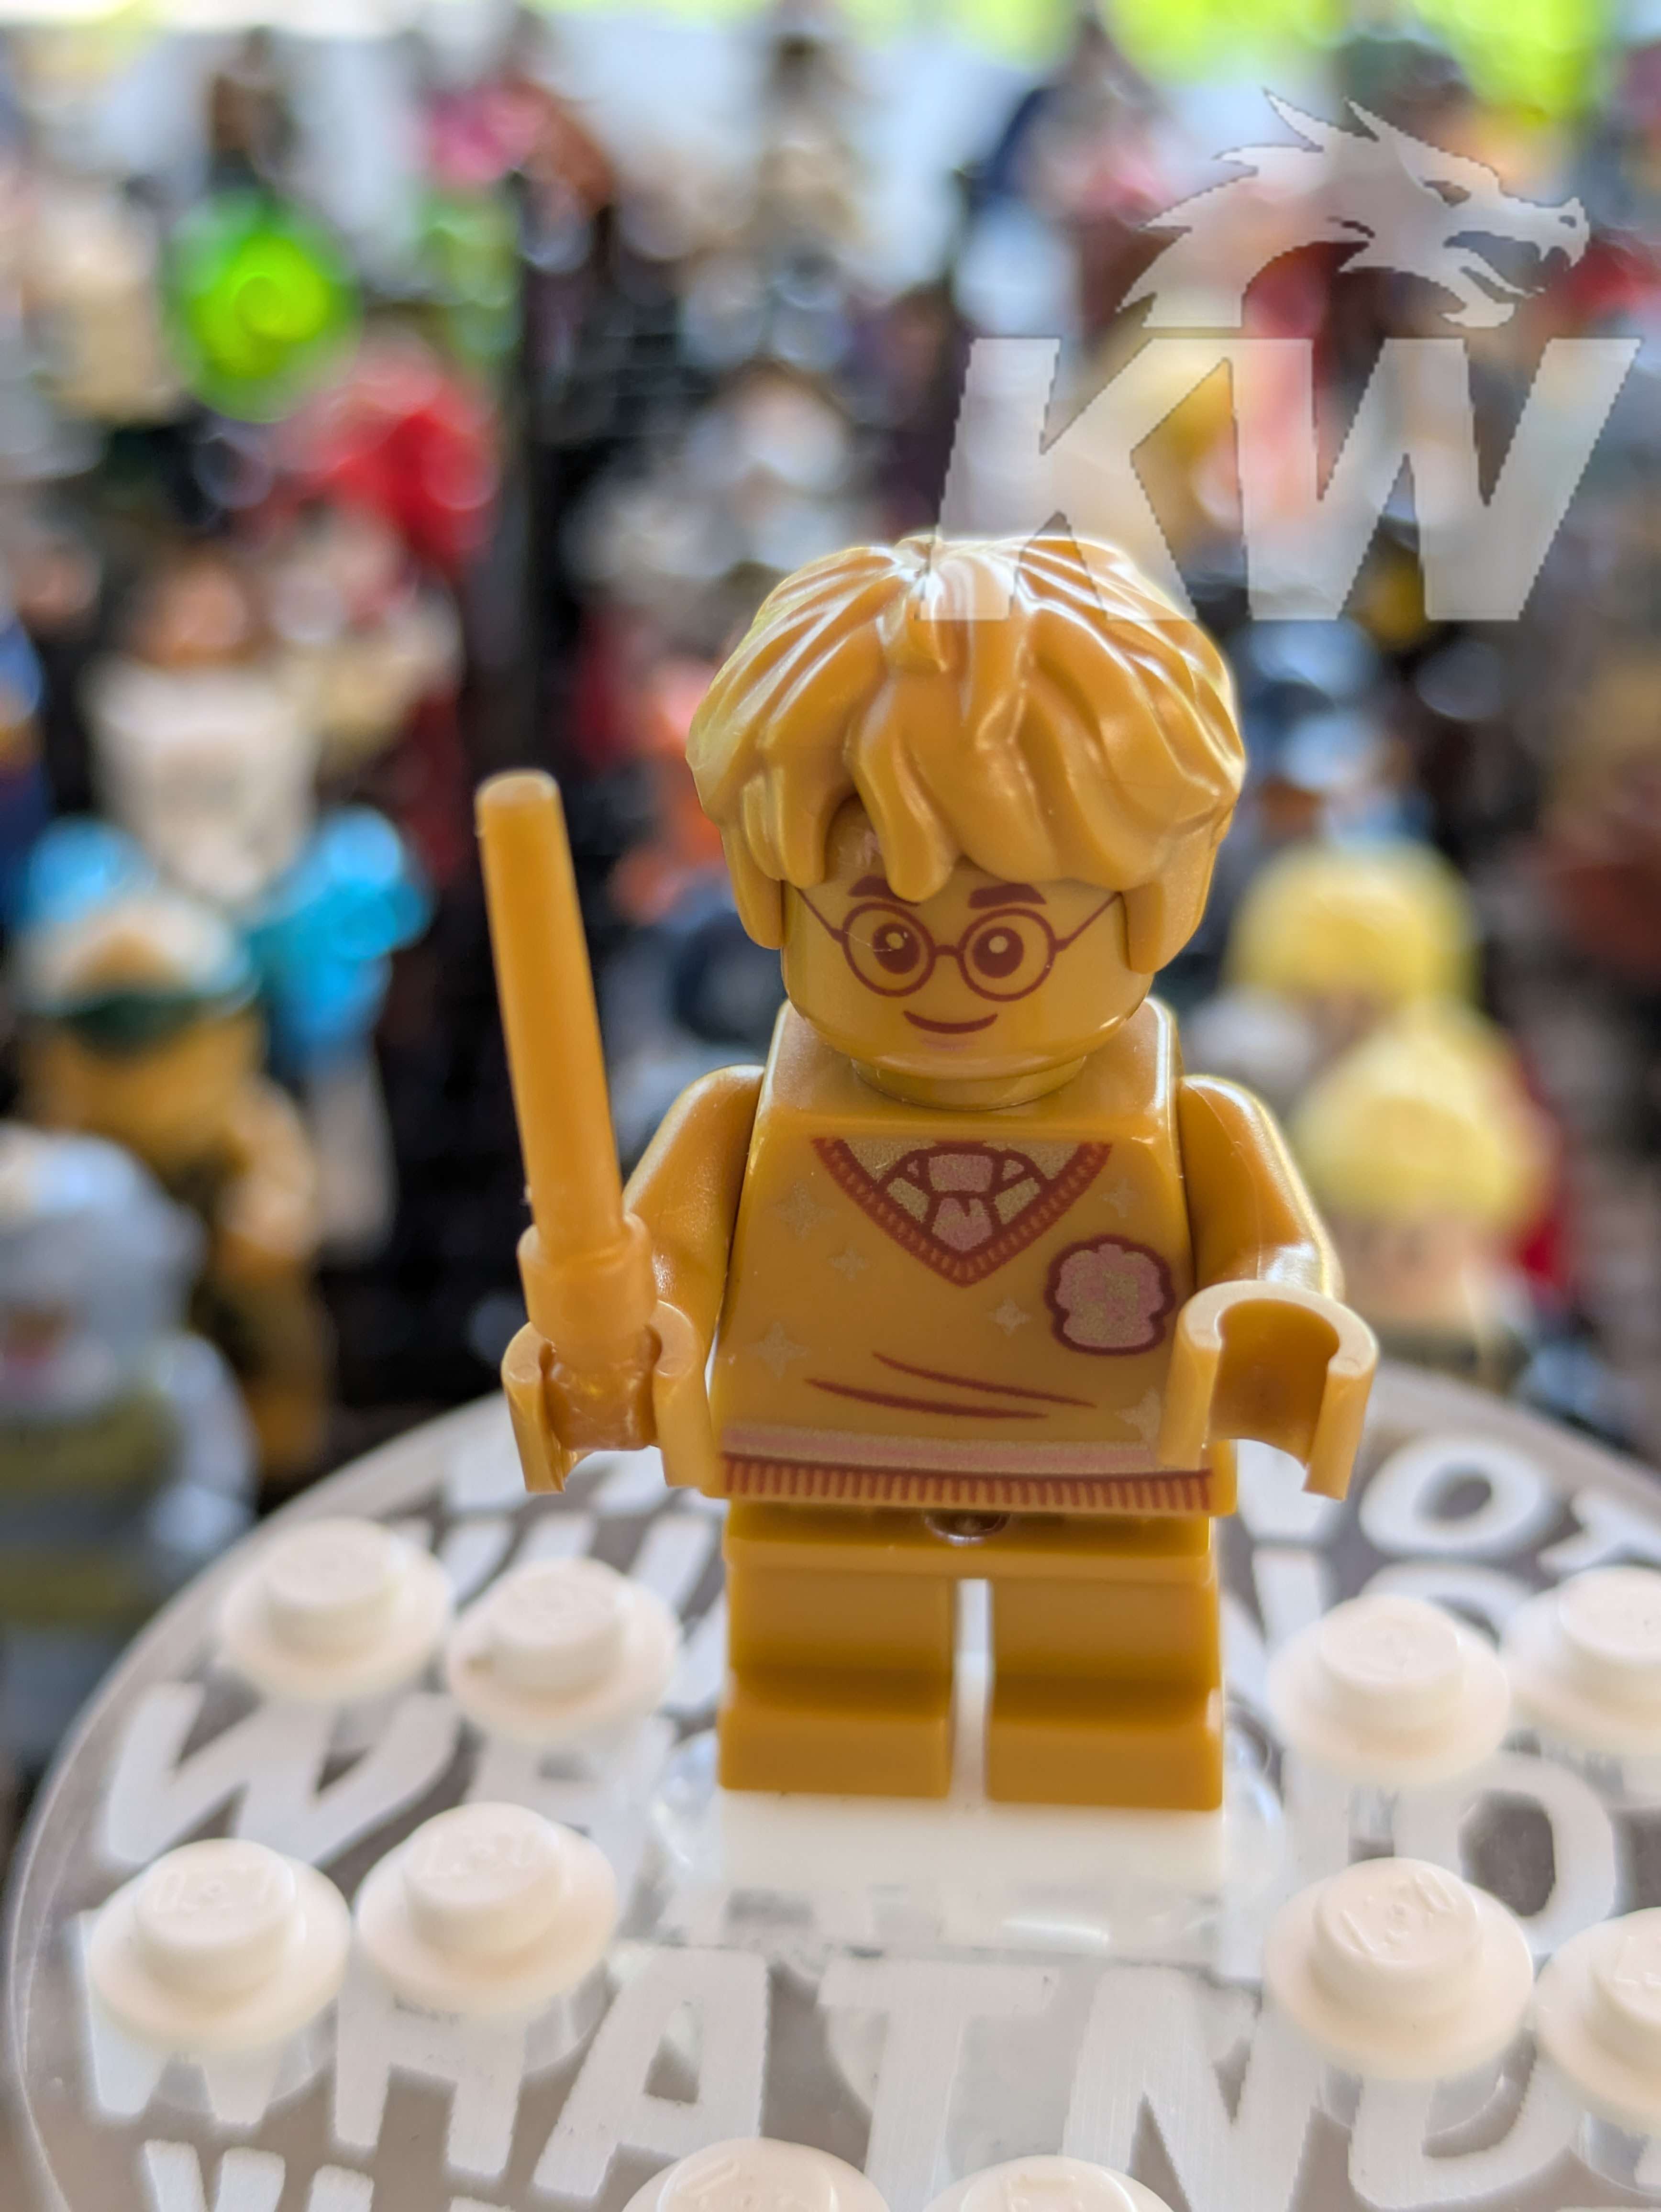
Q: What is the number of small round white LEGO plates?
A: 10